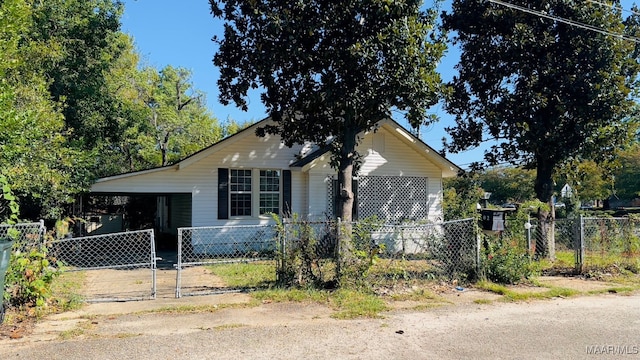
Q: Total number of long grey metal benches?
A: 0